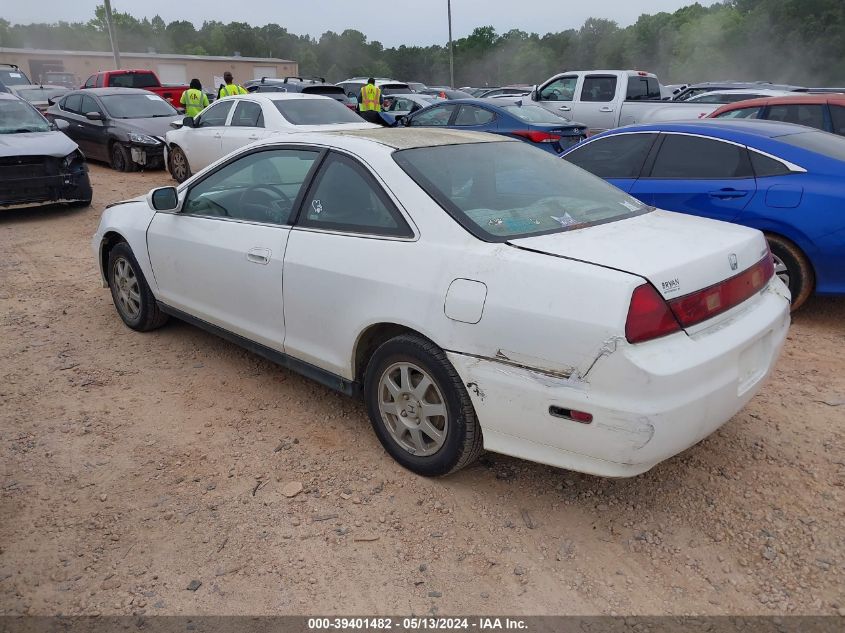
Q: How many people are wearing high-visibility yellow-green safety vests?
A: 3